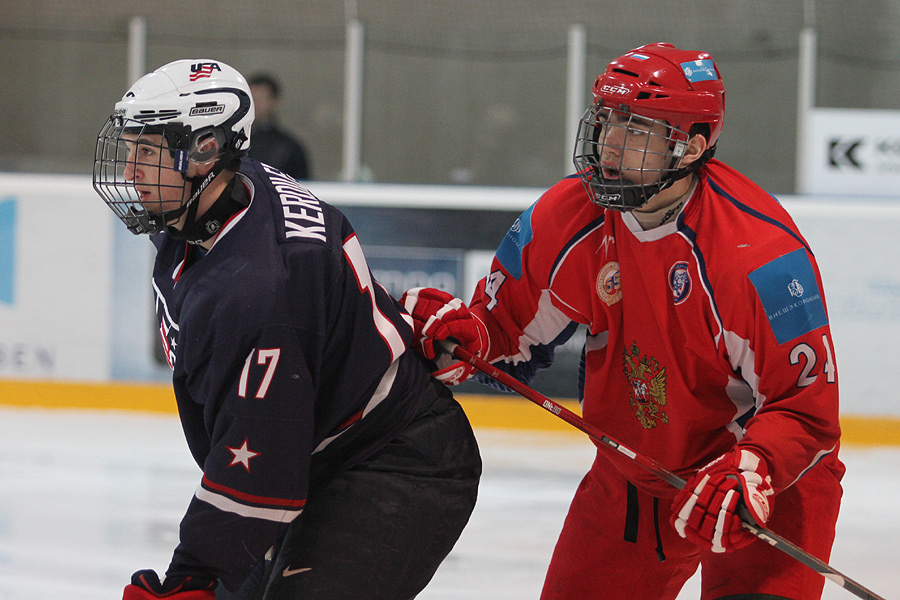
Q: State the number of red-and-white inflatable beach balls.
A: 0